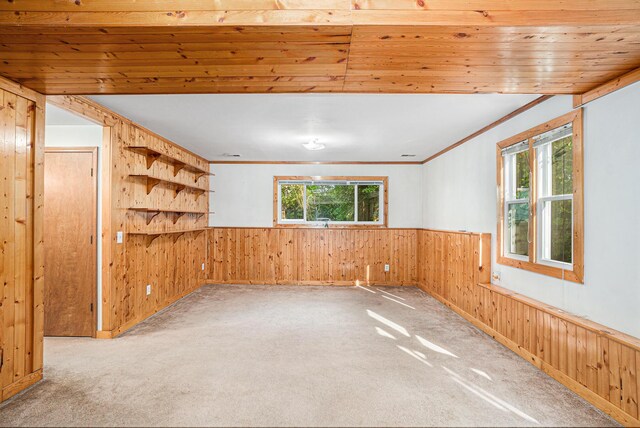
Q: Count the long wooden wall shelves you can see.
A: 4